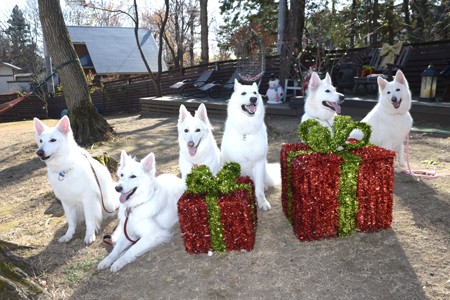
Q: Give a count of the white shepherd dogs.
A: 6